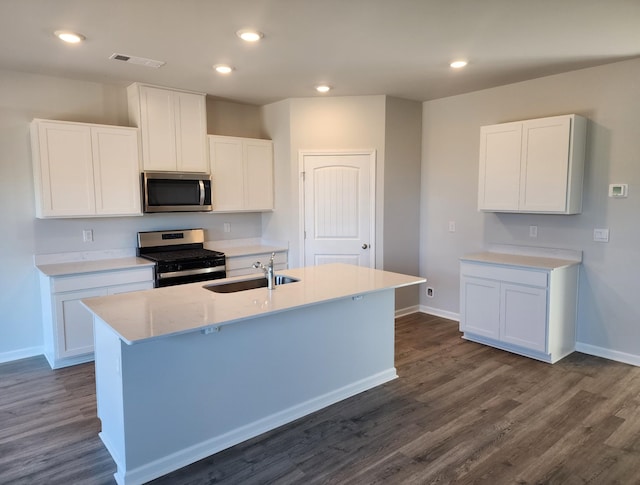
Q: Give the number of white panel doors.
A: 1